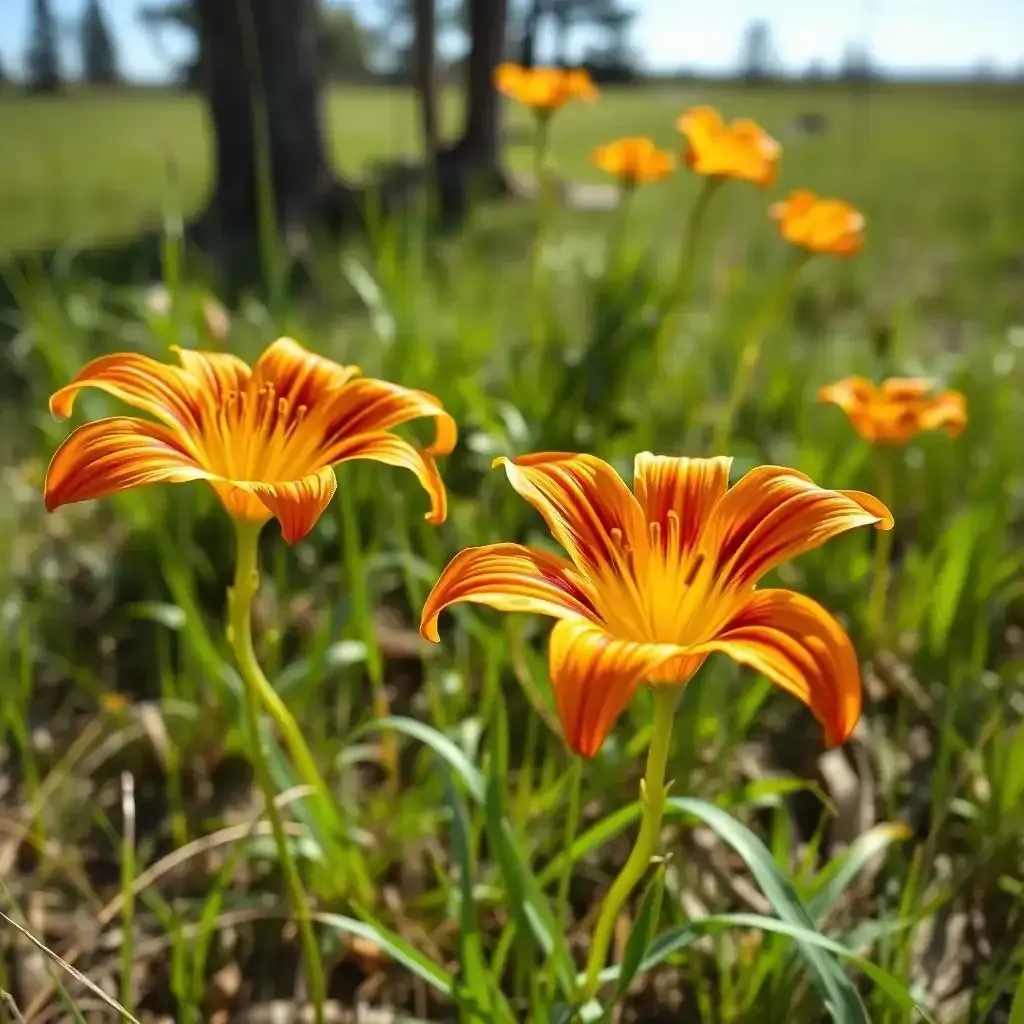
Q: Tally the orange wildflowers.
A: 7